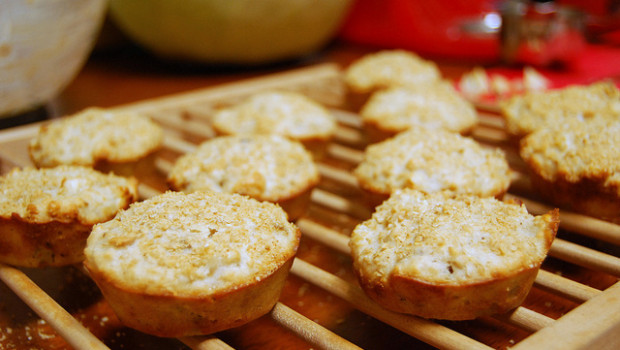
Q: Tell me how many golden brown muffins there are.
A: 11